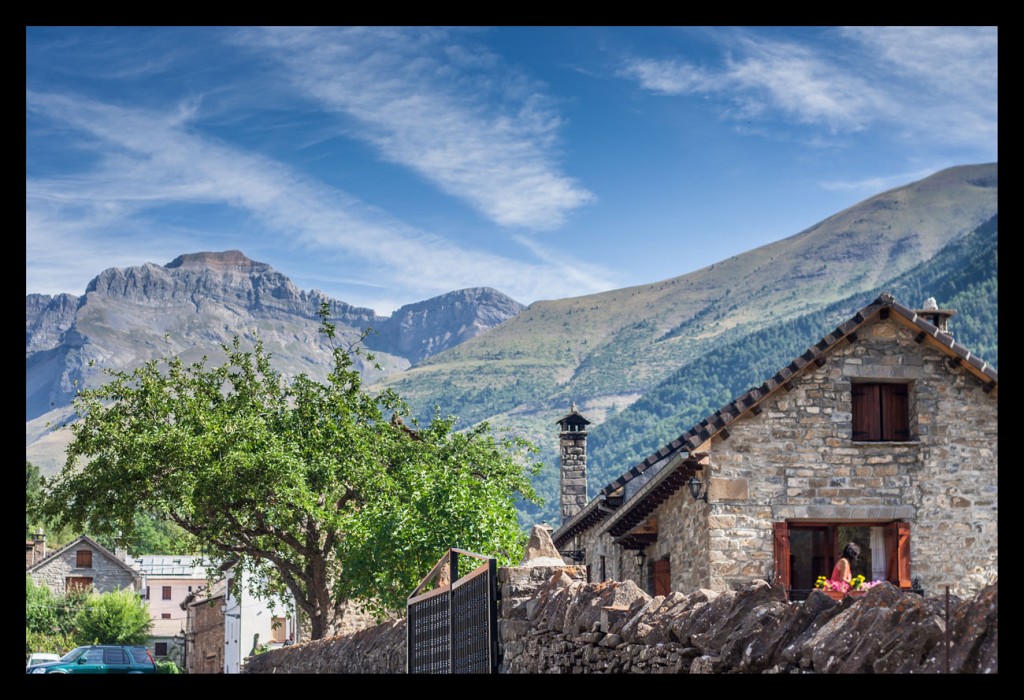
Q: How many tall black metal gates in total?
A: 1